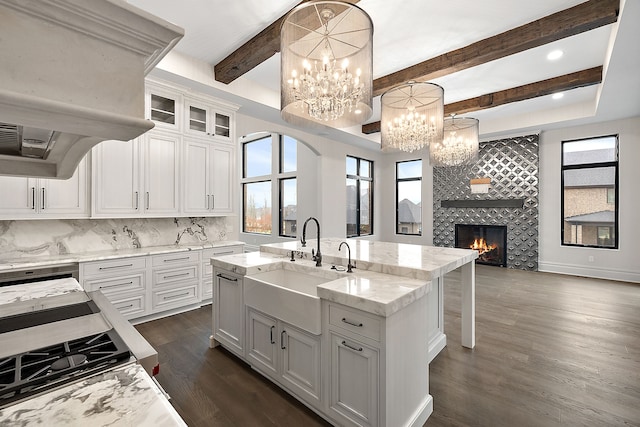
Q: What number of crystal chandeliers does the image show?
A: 3